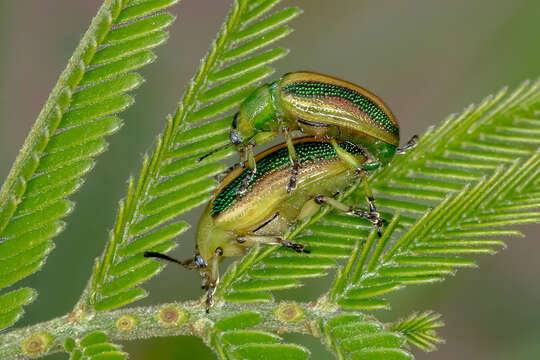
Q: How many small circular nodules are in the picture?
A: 4